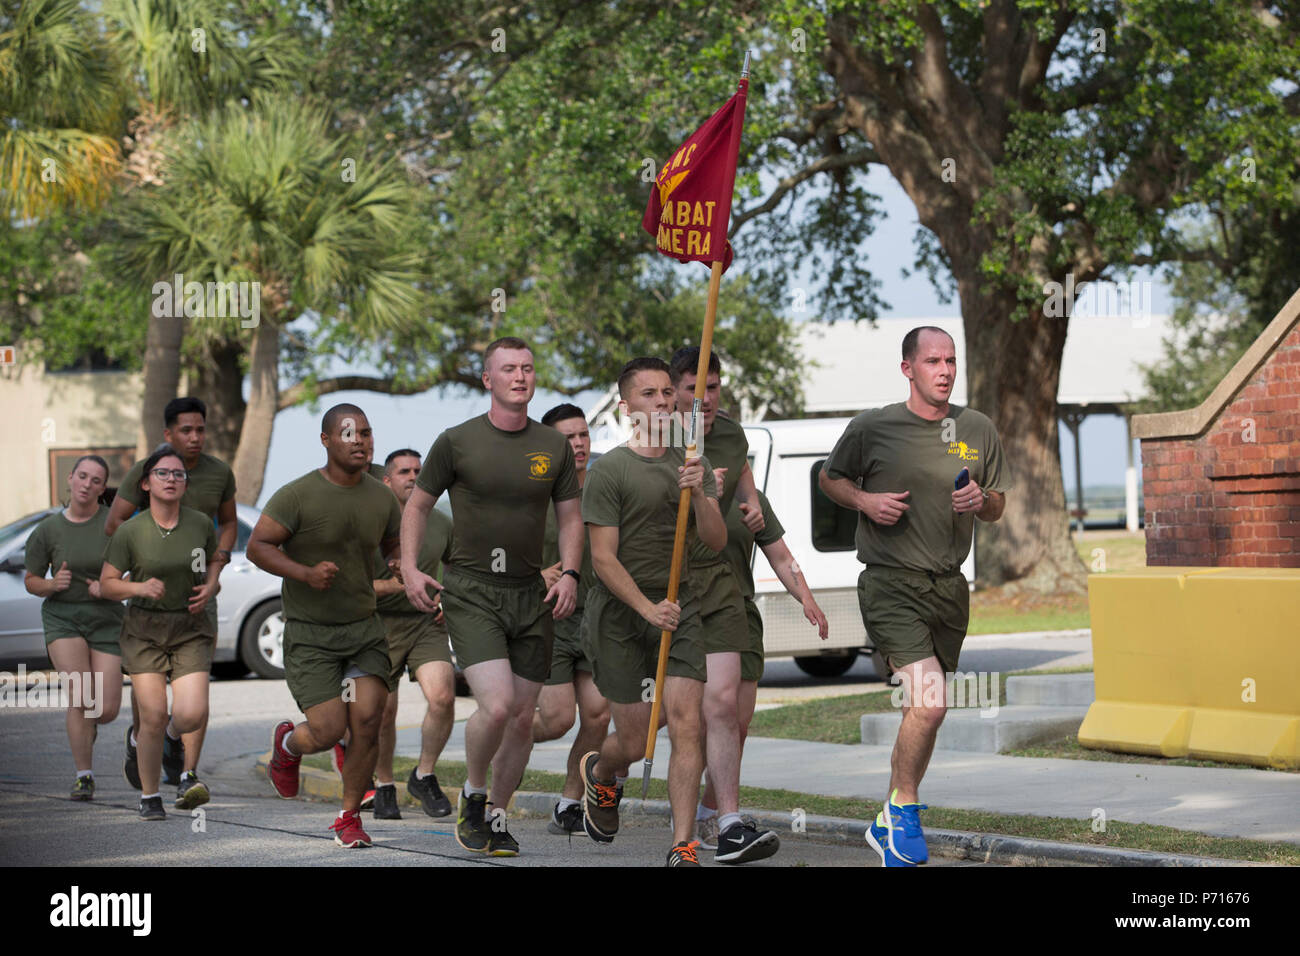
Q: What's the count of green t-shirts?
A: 12